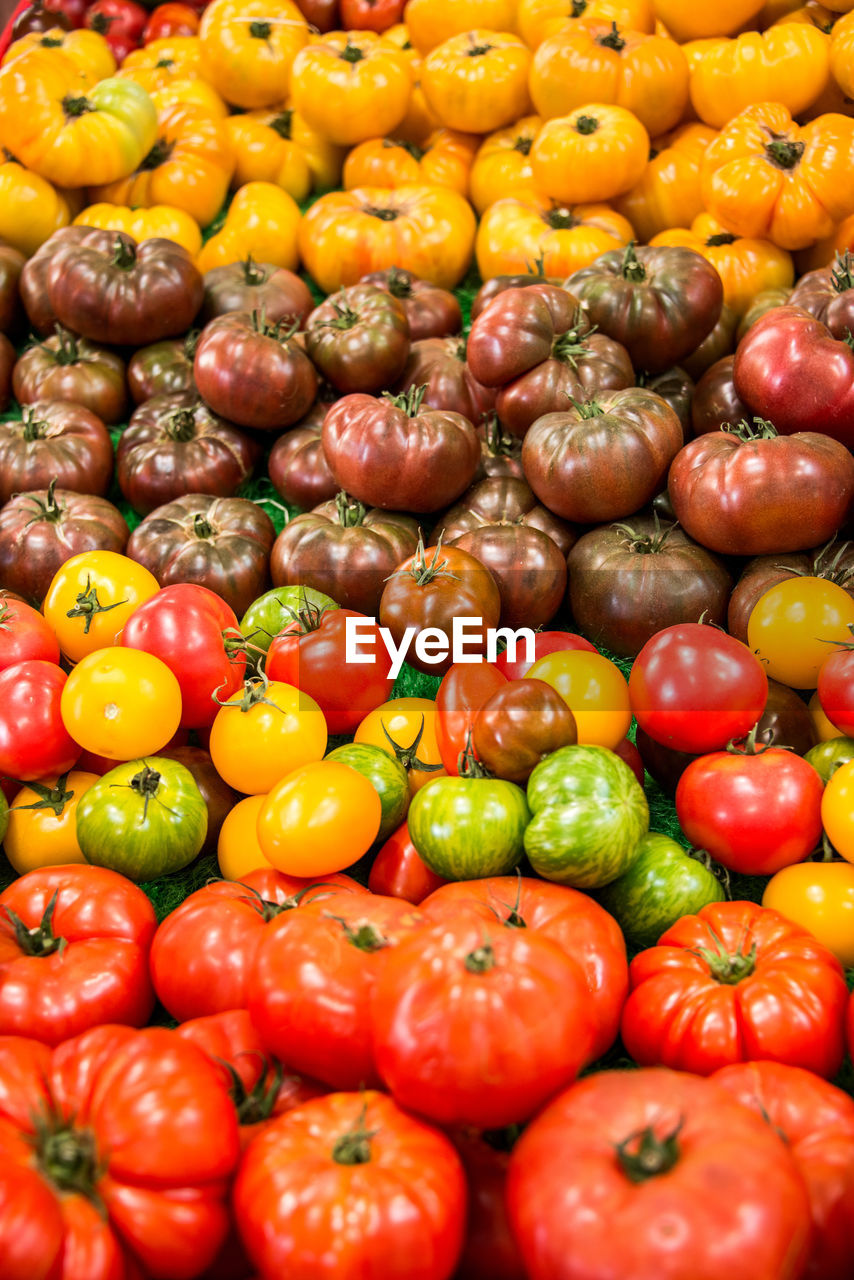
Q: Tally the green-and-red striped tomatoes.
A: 0